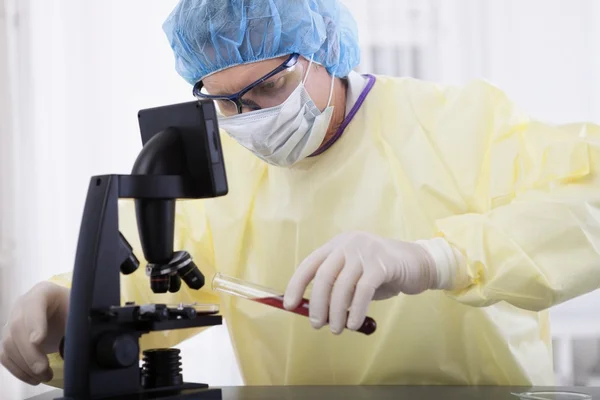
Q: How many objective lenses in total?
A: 3